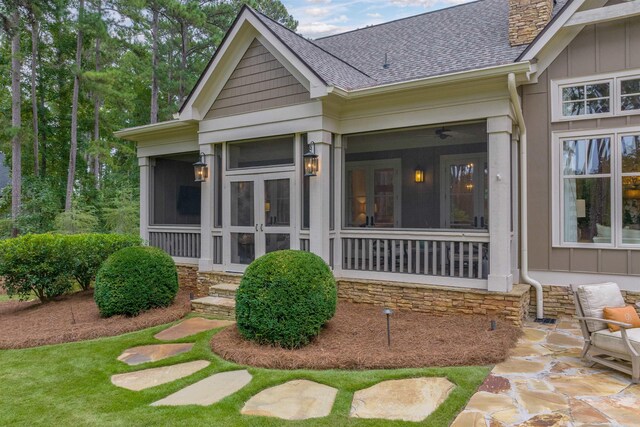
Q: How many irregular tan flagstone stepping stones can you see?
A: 6